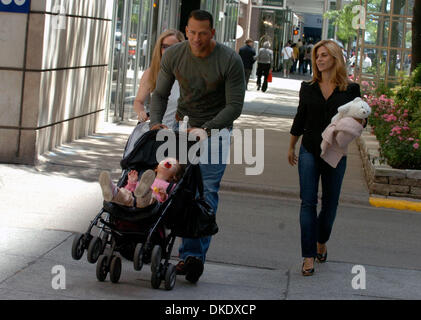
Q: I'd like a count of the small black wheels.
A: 8